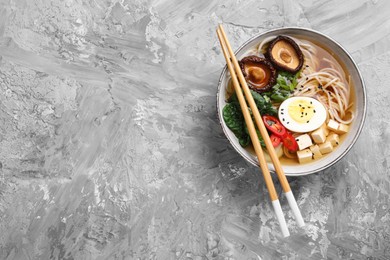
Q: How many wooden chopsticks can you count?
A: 2